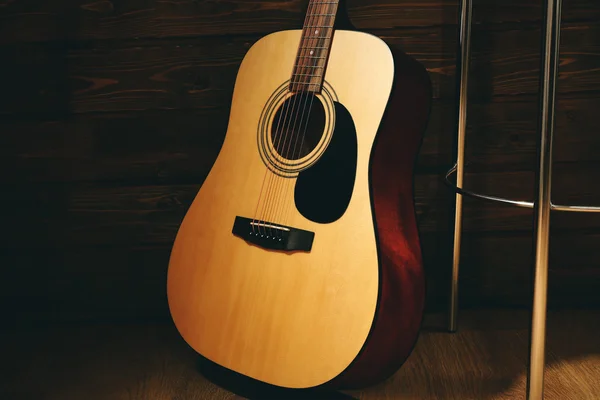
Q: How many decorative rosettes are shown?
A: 1